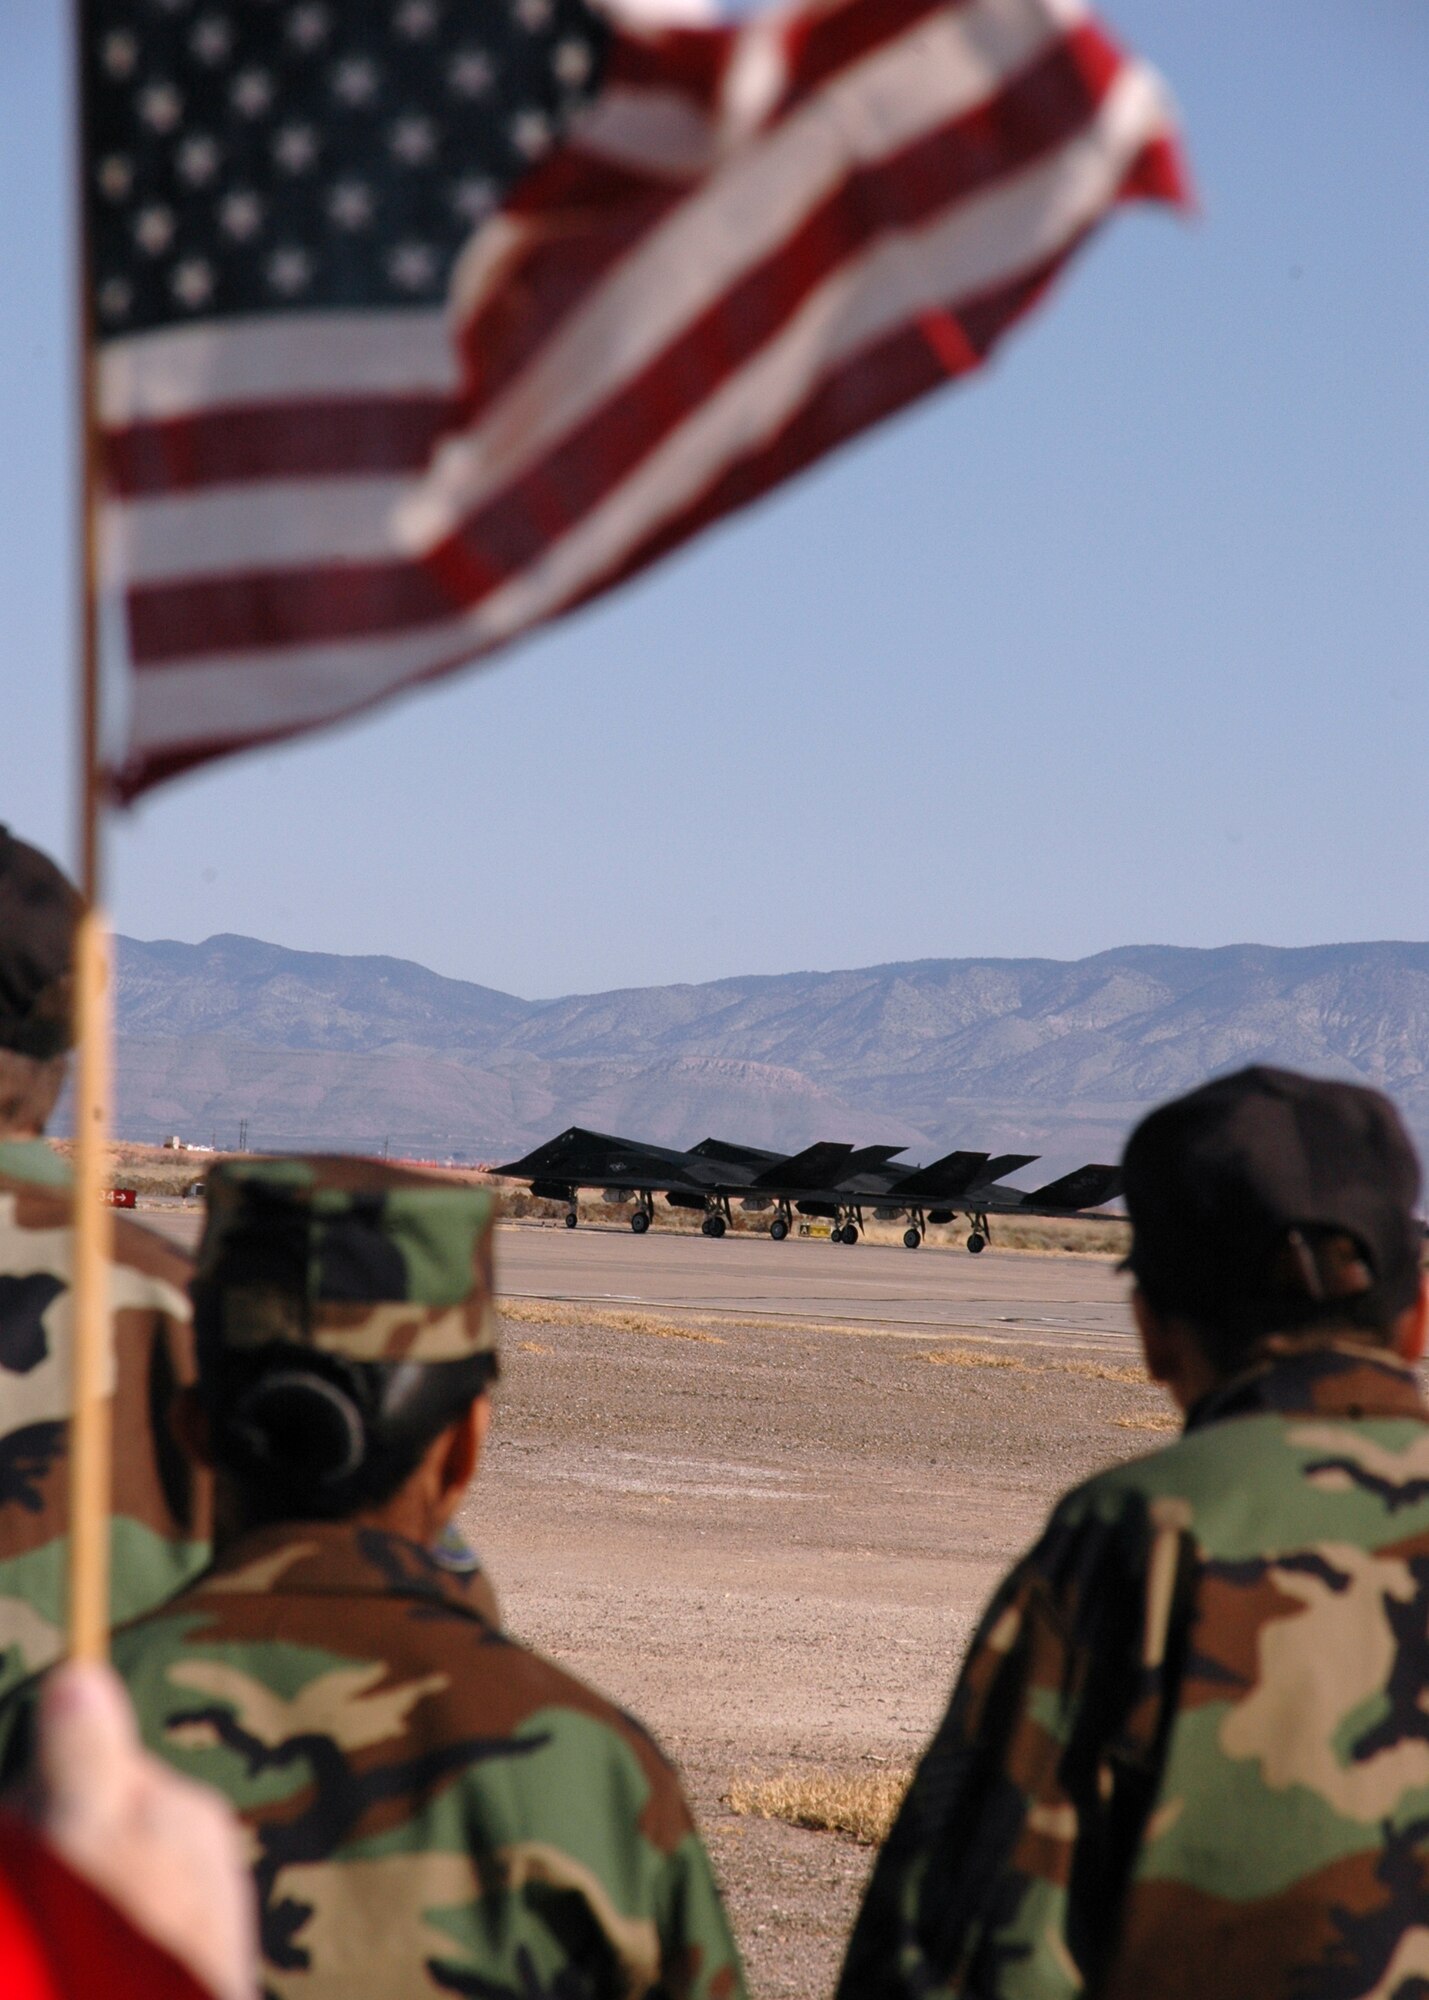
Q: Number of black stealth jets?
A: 3